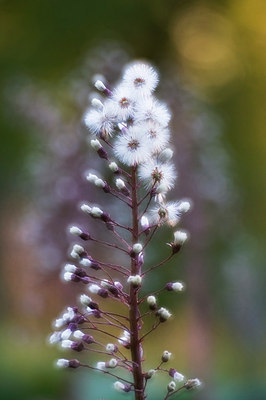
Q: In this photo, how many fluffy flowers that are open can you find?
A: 8